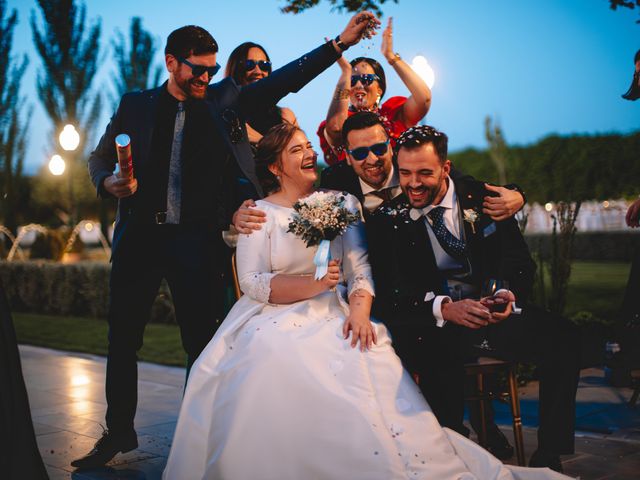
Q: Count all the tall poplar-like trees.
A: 3